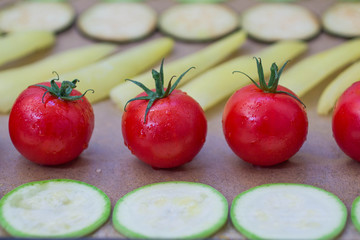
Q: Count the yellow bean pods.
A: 7